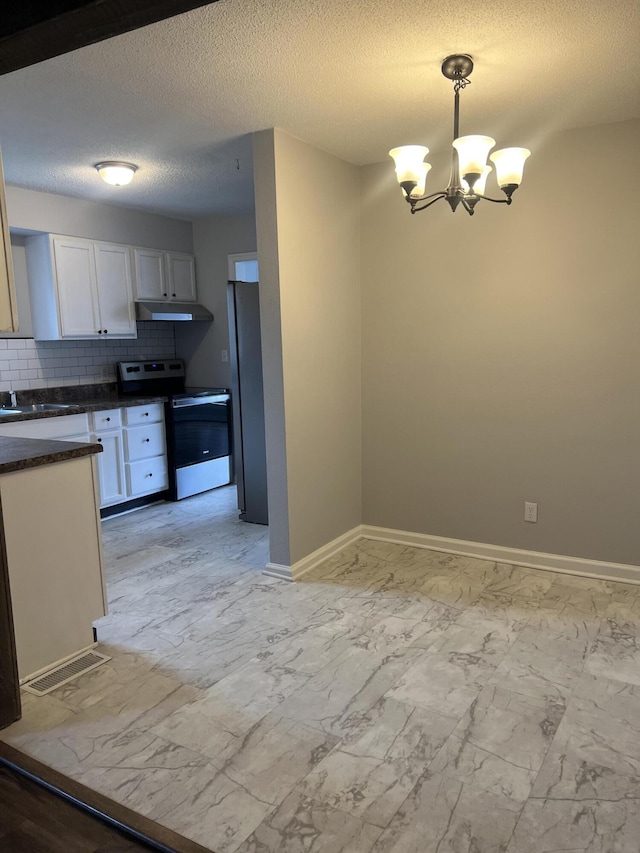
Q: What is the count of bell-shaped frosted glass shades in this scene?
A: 5